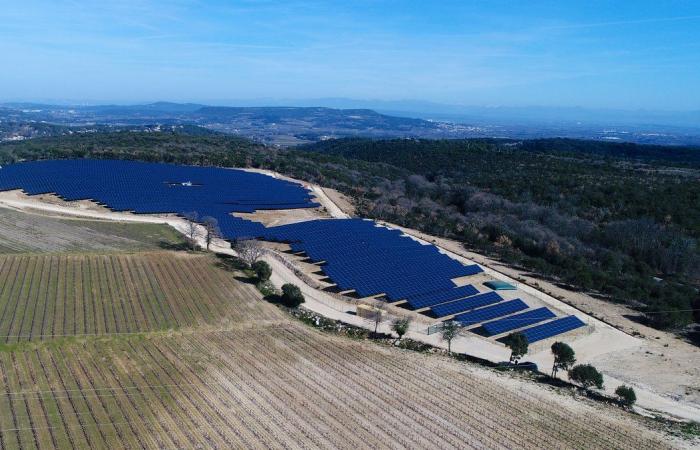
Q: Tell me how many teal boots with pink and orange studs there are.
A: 0